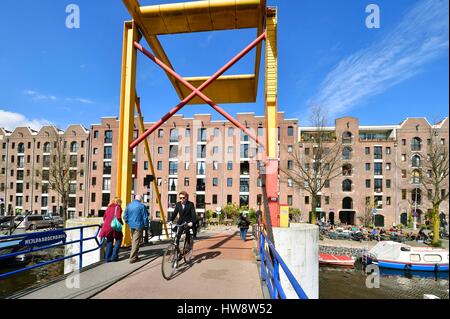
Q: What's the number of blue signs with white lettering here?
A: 1